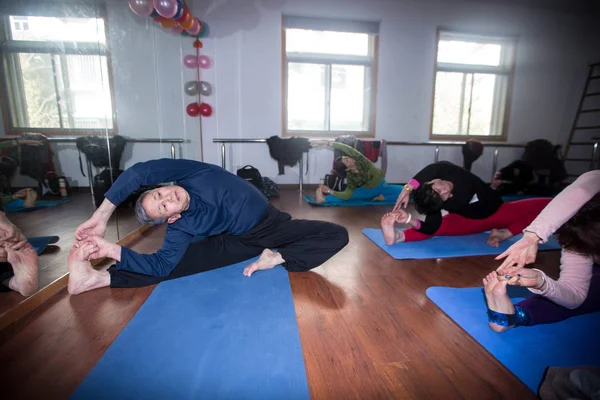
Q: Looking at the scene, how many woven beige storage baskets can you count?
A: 0